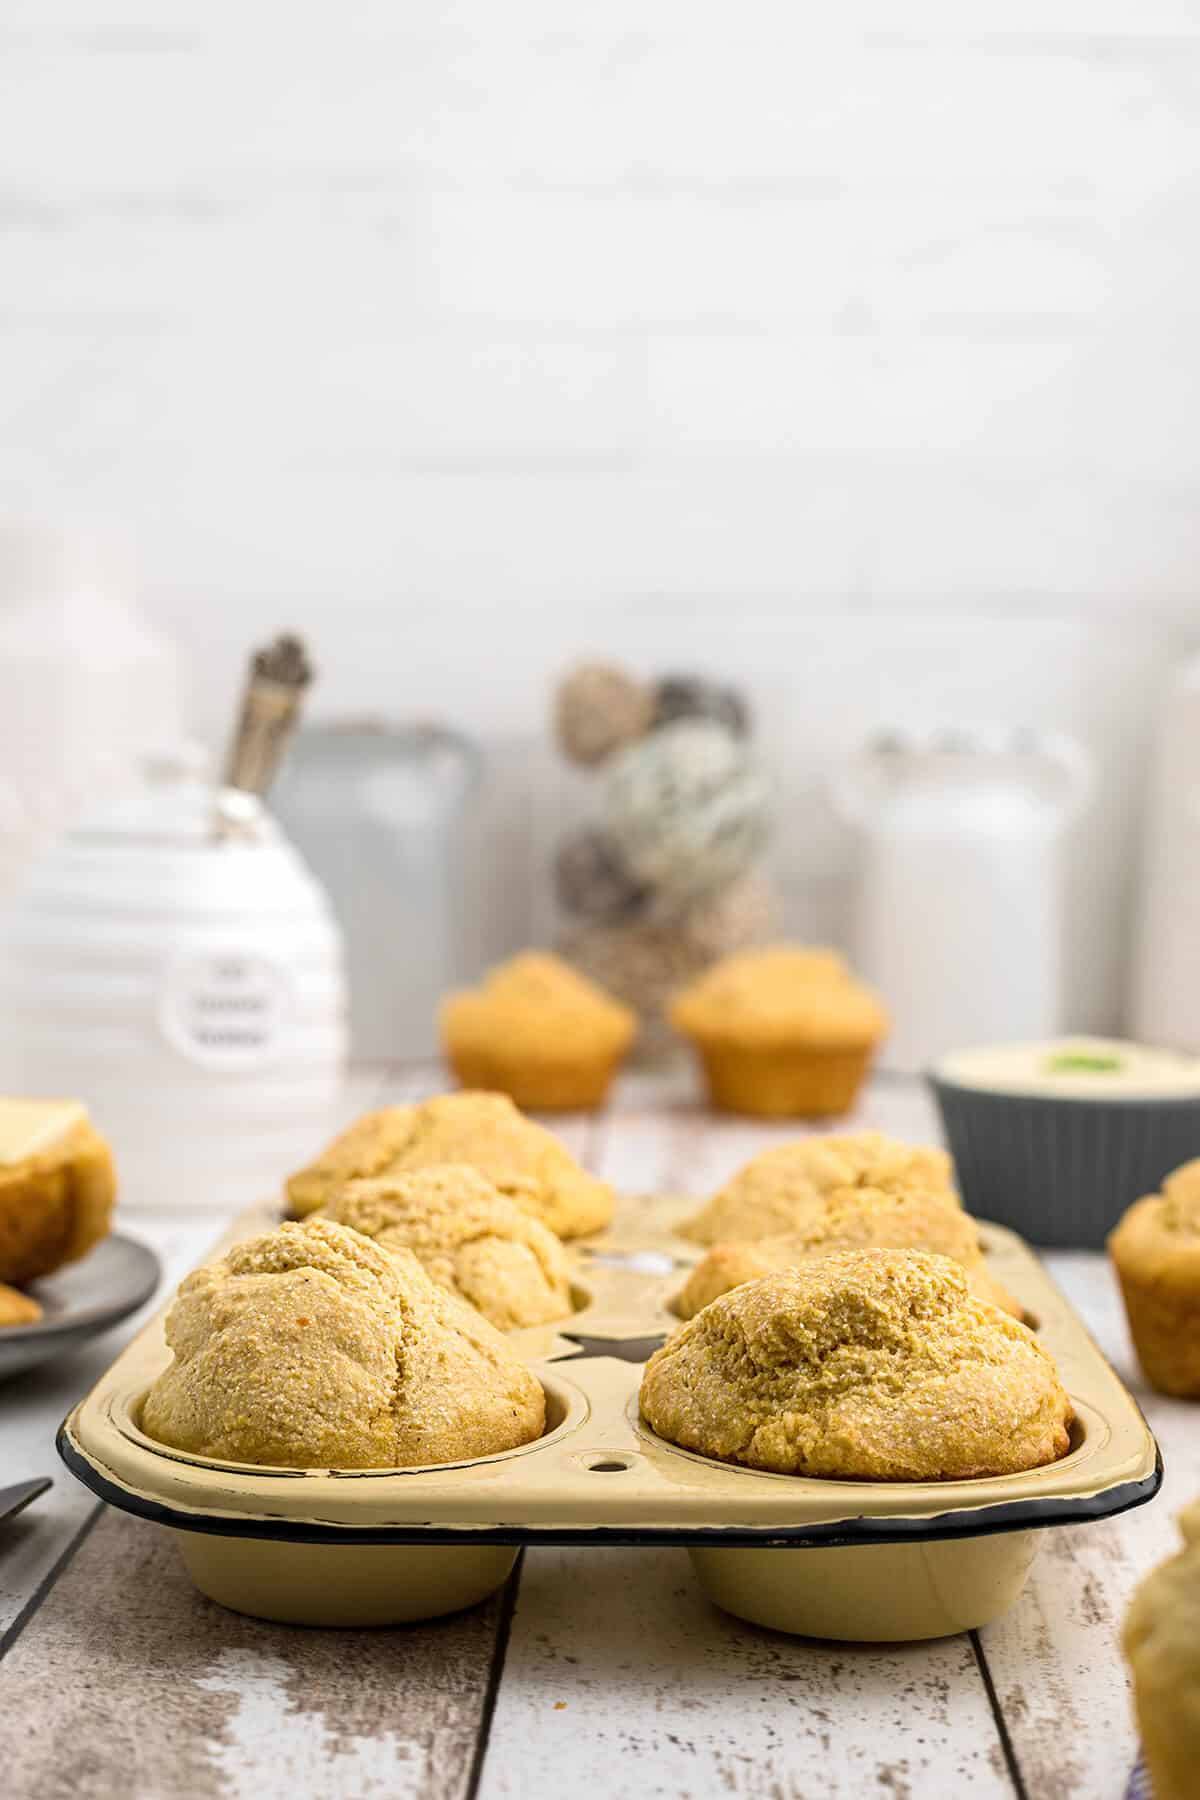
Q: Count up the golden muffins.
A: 11